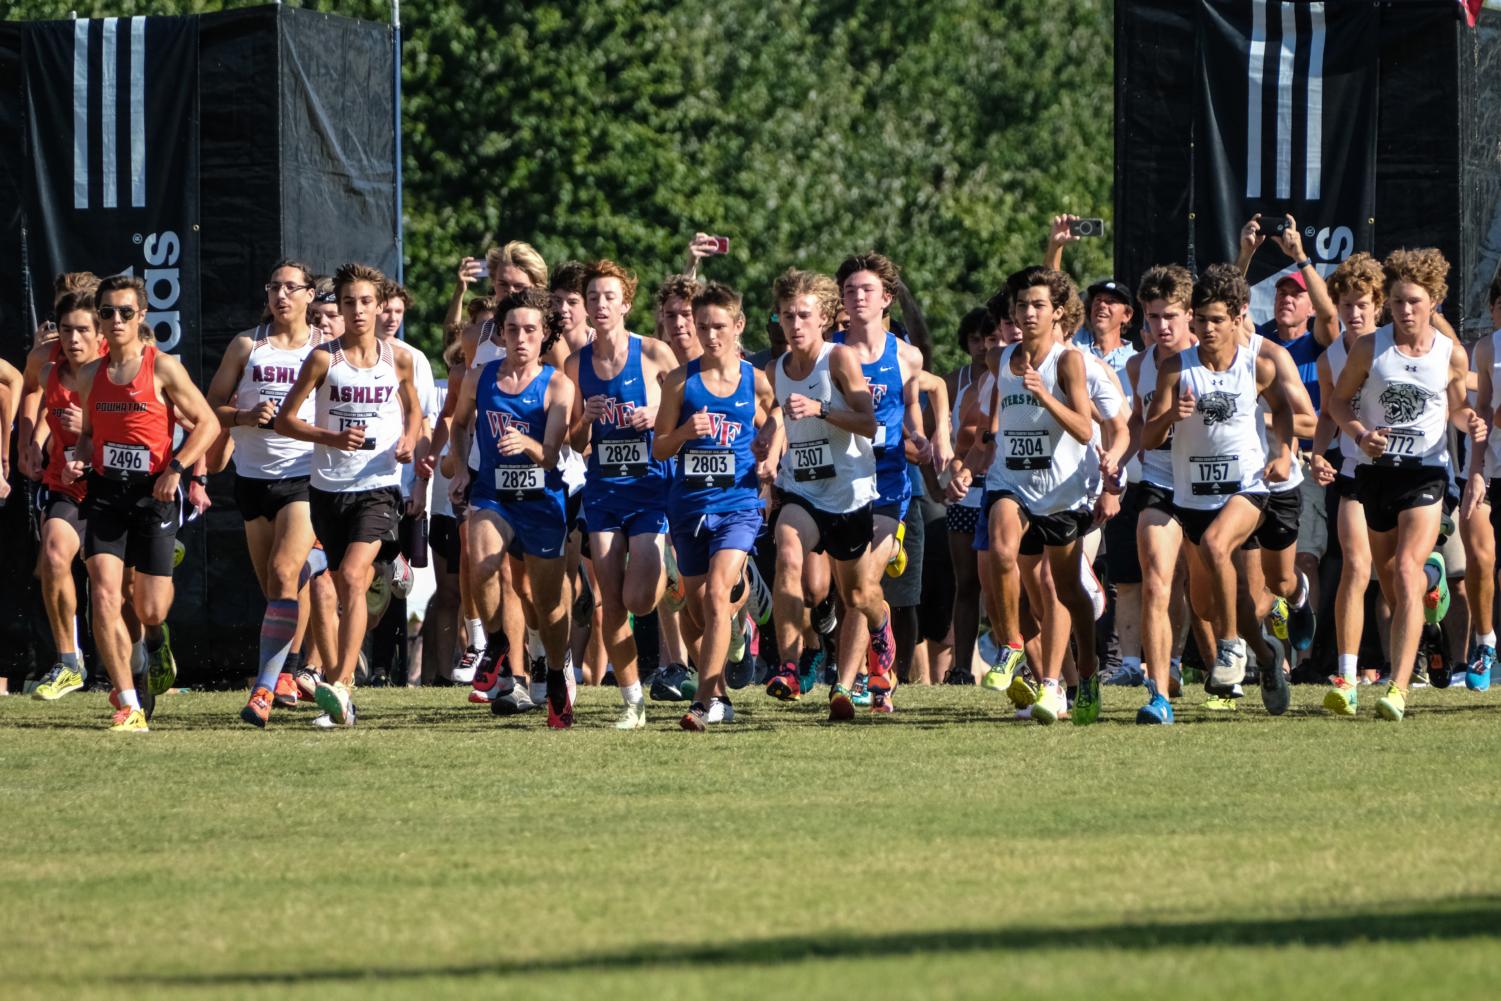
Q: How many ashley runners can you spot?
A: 2